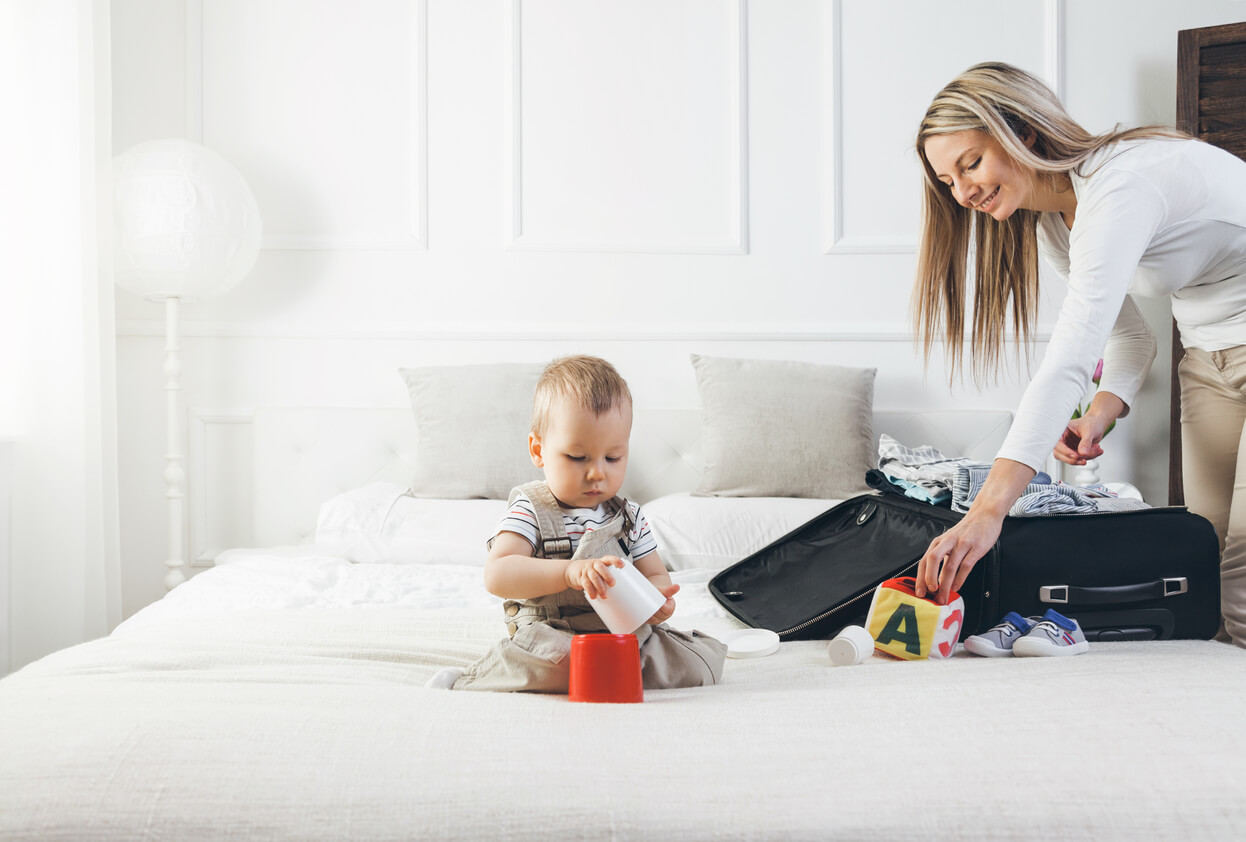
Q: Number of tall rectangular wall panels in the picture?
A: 3